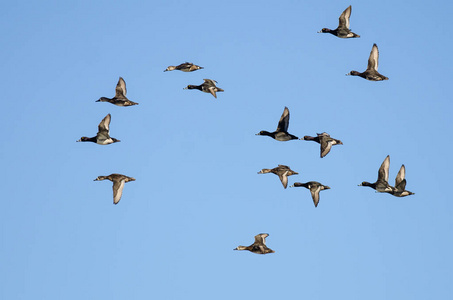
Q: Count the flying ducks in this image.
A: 14